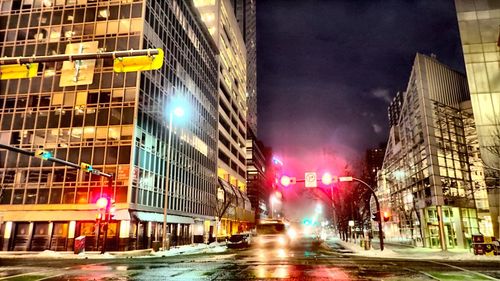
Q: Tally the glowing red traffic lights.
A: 3